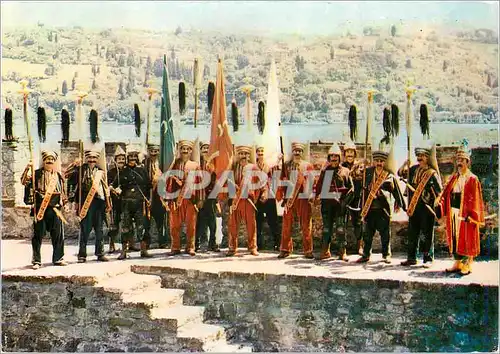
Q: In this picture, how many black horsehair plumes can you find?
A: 13